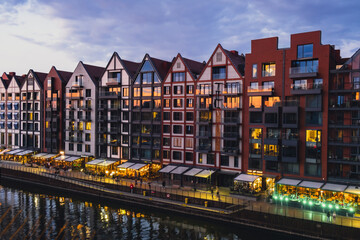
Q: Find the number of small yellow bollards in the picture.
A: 3